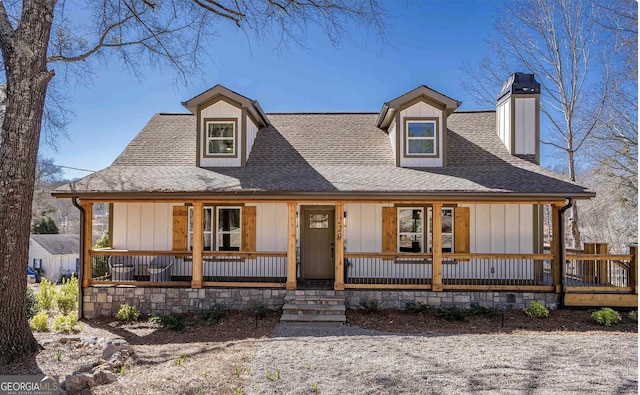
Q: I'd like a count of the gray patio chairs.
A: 2